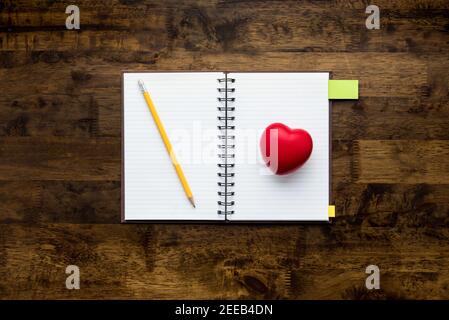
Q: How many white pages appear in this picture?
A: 2